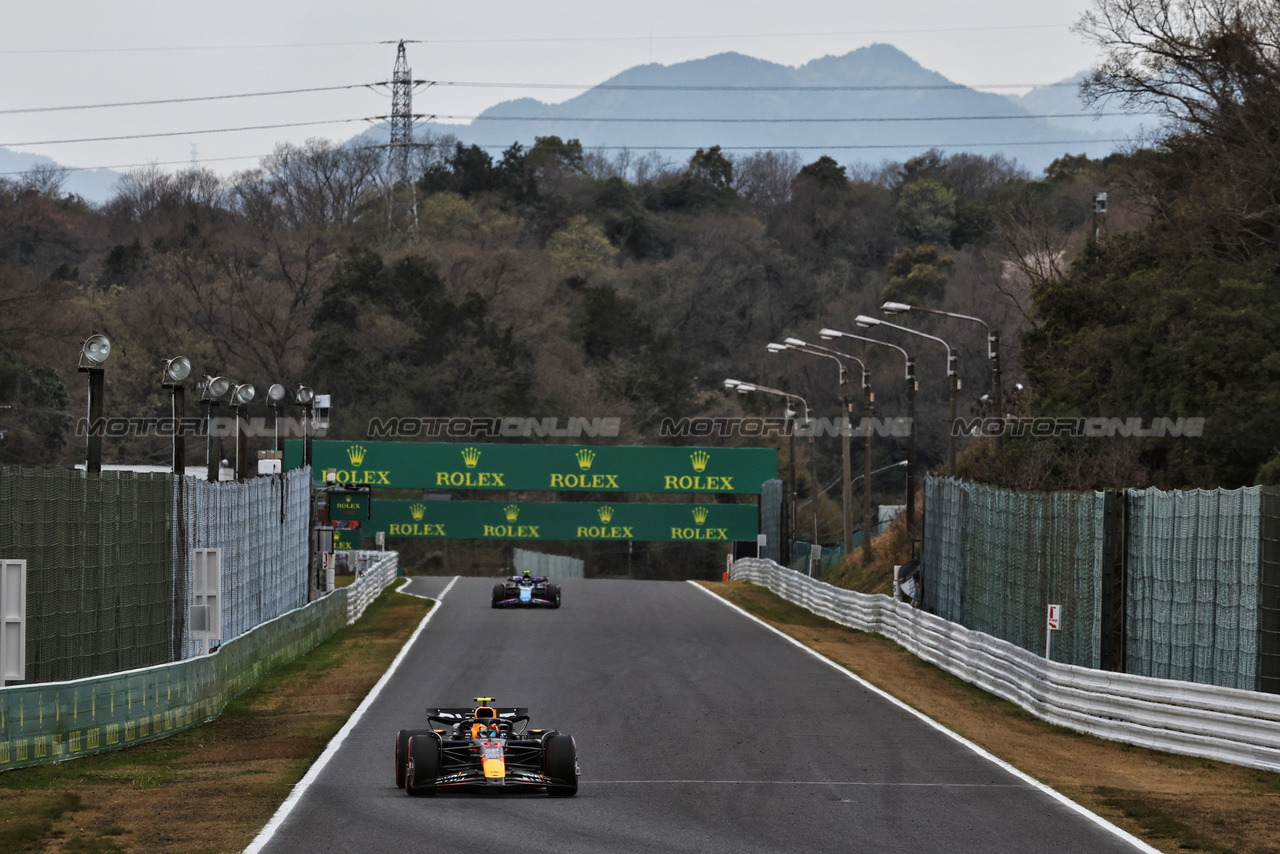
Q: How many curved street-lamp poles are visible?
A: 7